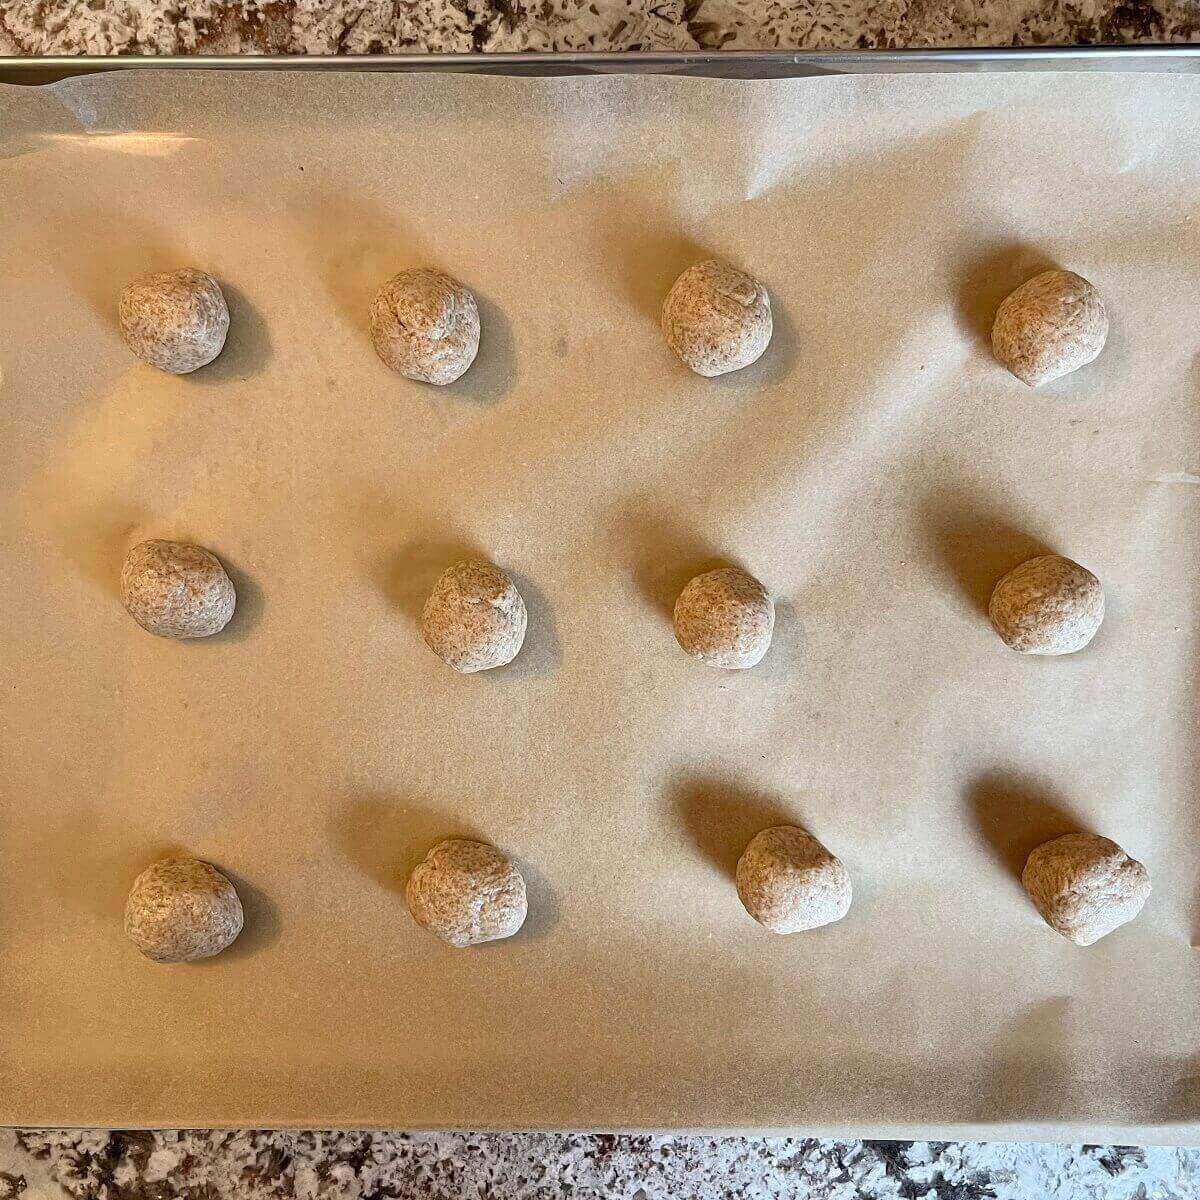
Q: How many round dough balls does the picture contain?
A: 12